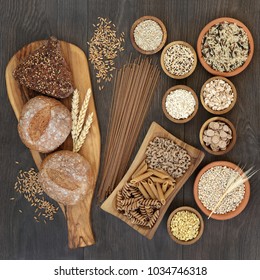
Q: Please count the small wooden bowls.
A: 6